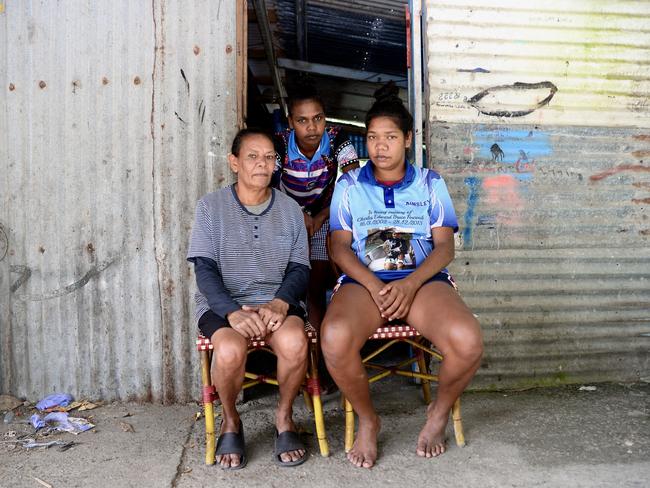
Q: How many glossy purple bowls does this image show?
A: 0